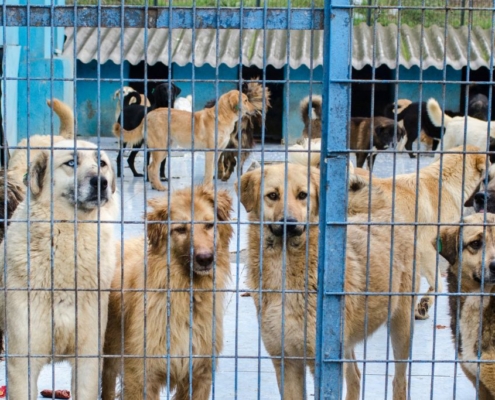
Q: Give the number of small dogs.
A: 0